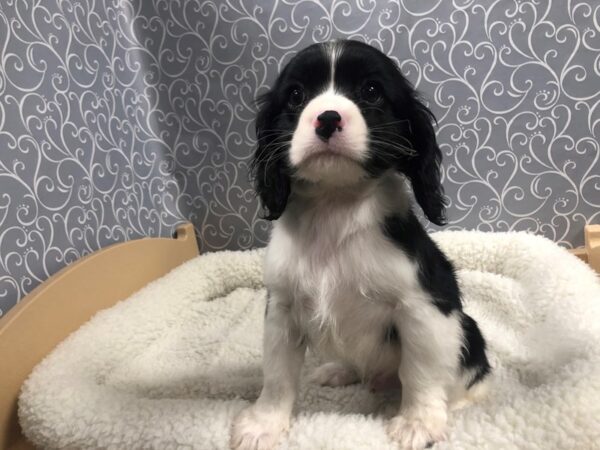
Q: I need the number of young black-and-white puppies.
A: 1